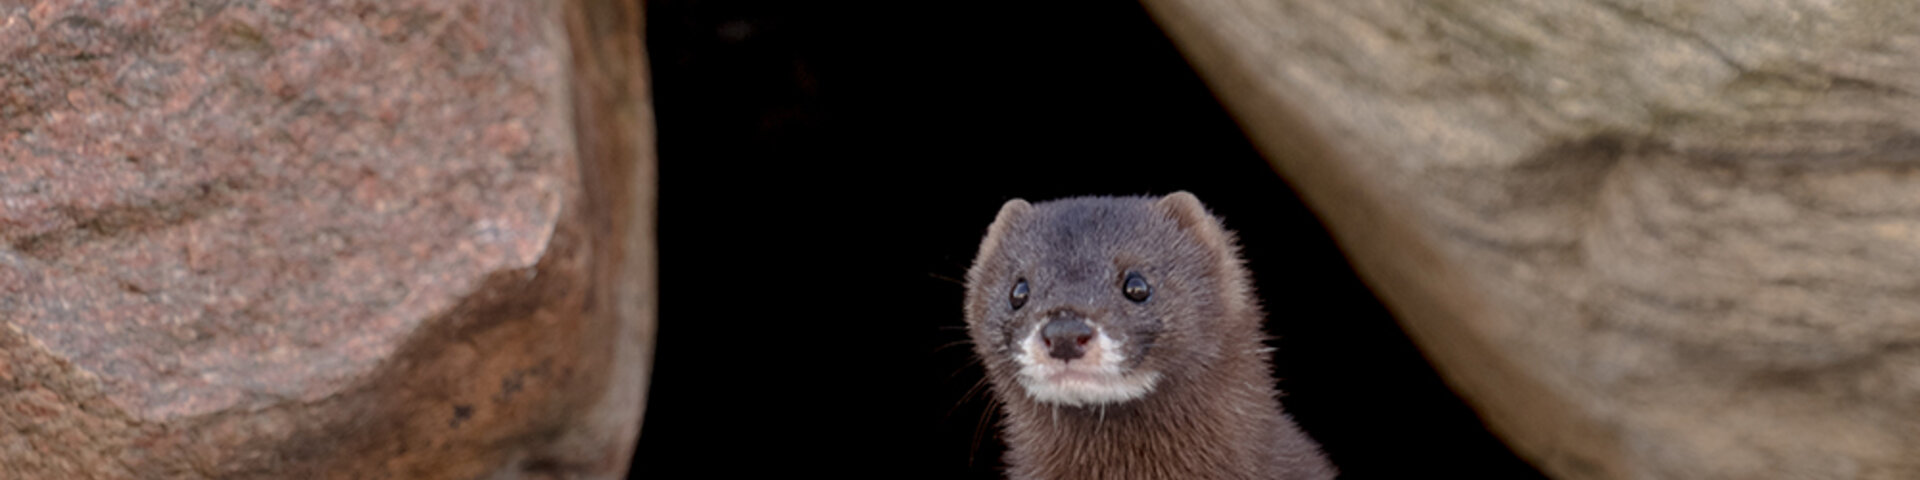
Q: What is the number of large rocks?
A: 2